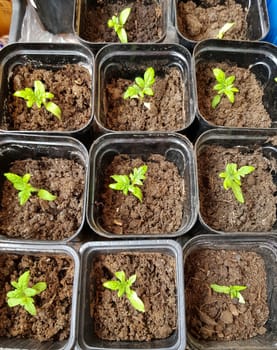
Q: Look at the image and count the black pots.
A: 11